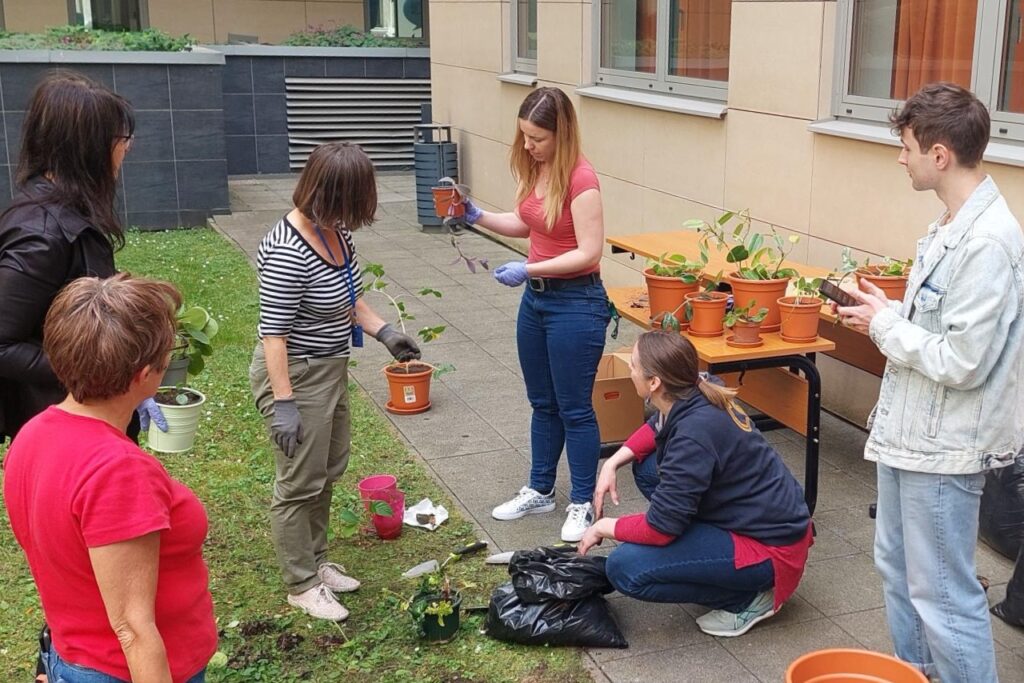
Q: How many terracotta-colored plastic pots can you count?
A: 9